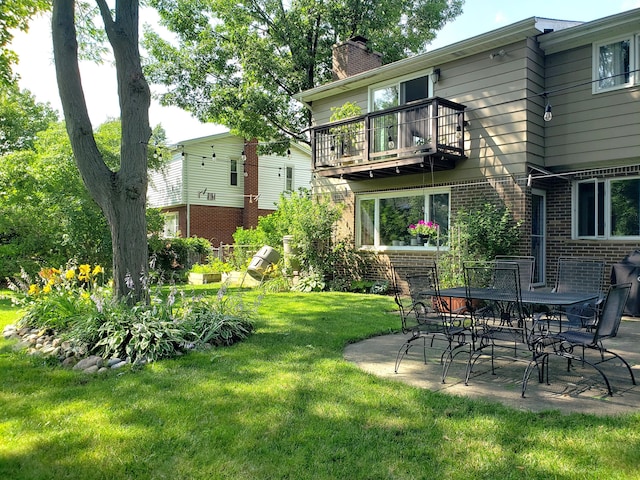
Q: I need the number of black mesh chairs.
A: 6